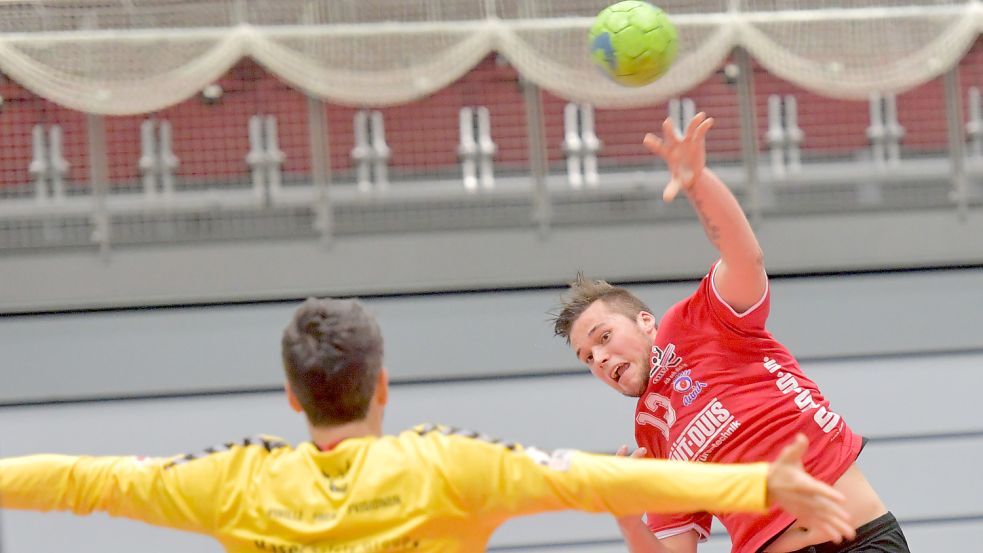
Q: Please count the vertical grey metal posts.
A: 5